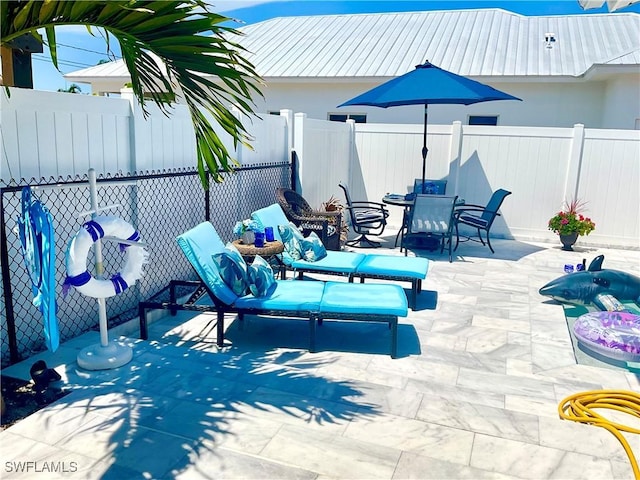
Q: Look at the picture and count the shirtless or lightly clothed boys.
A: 0